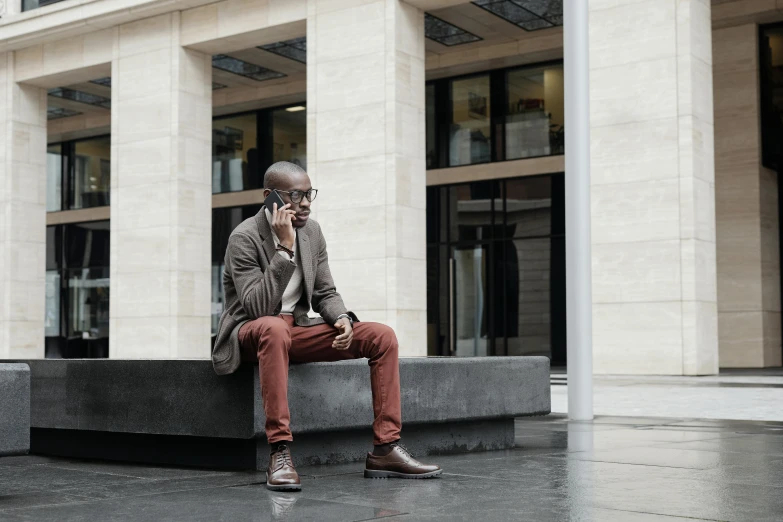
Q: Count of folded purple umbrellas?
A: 0